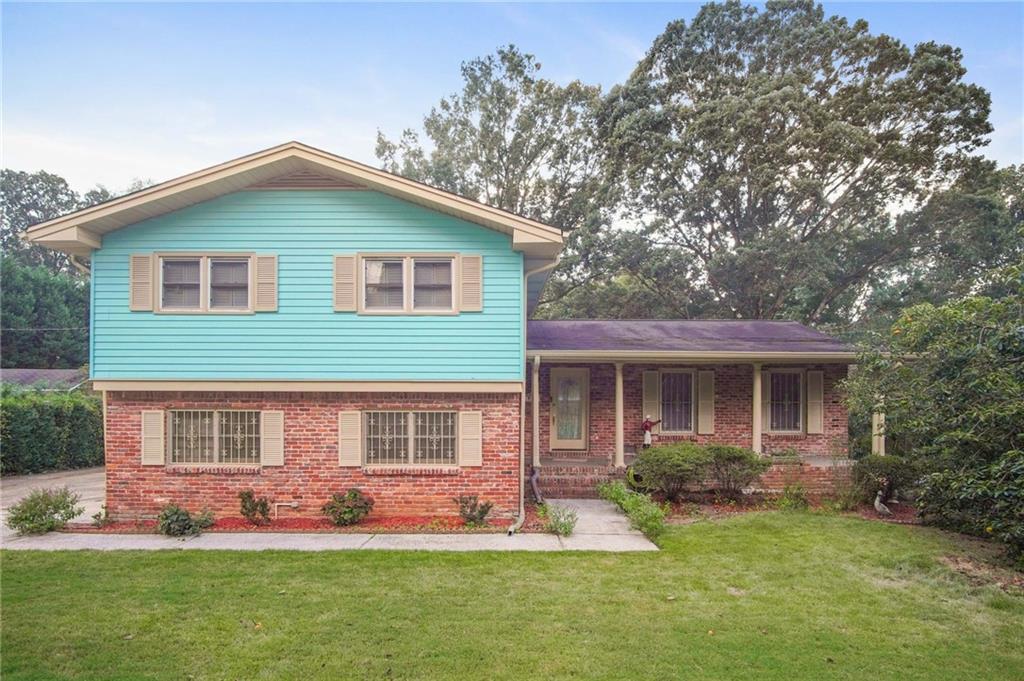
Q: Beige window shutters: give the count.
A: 12